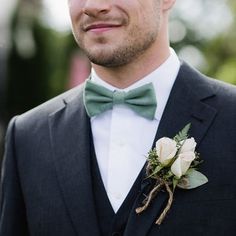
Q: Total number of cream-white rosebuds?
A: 3